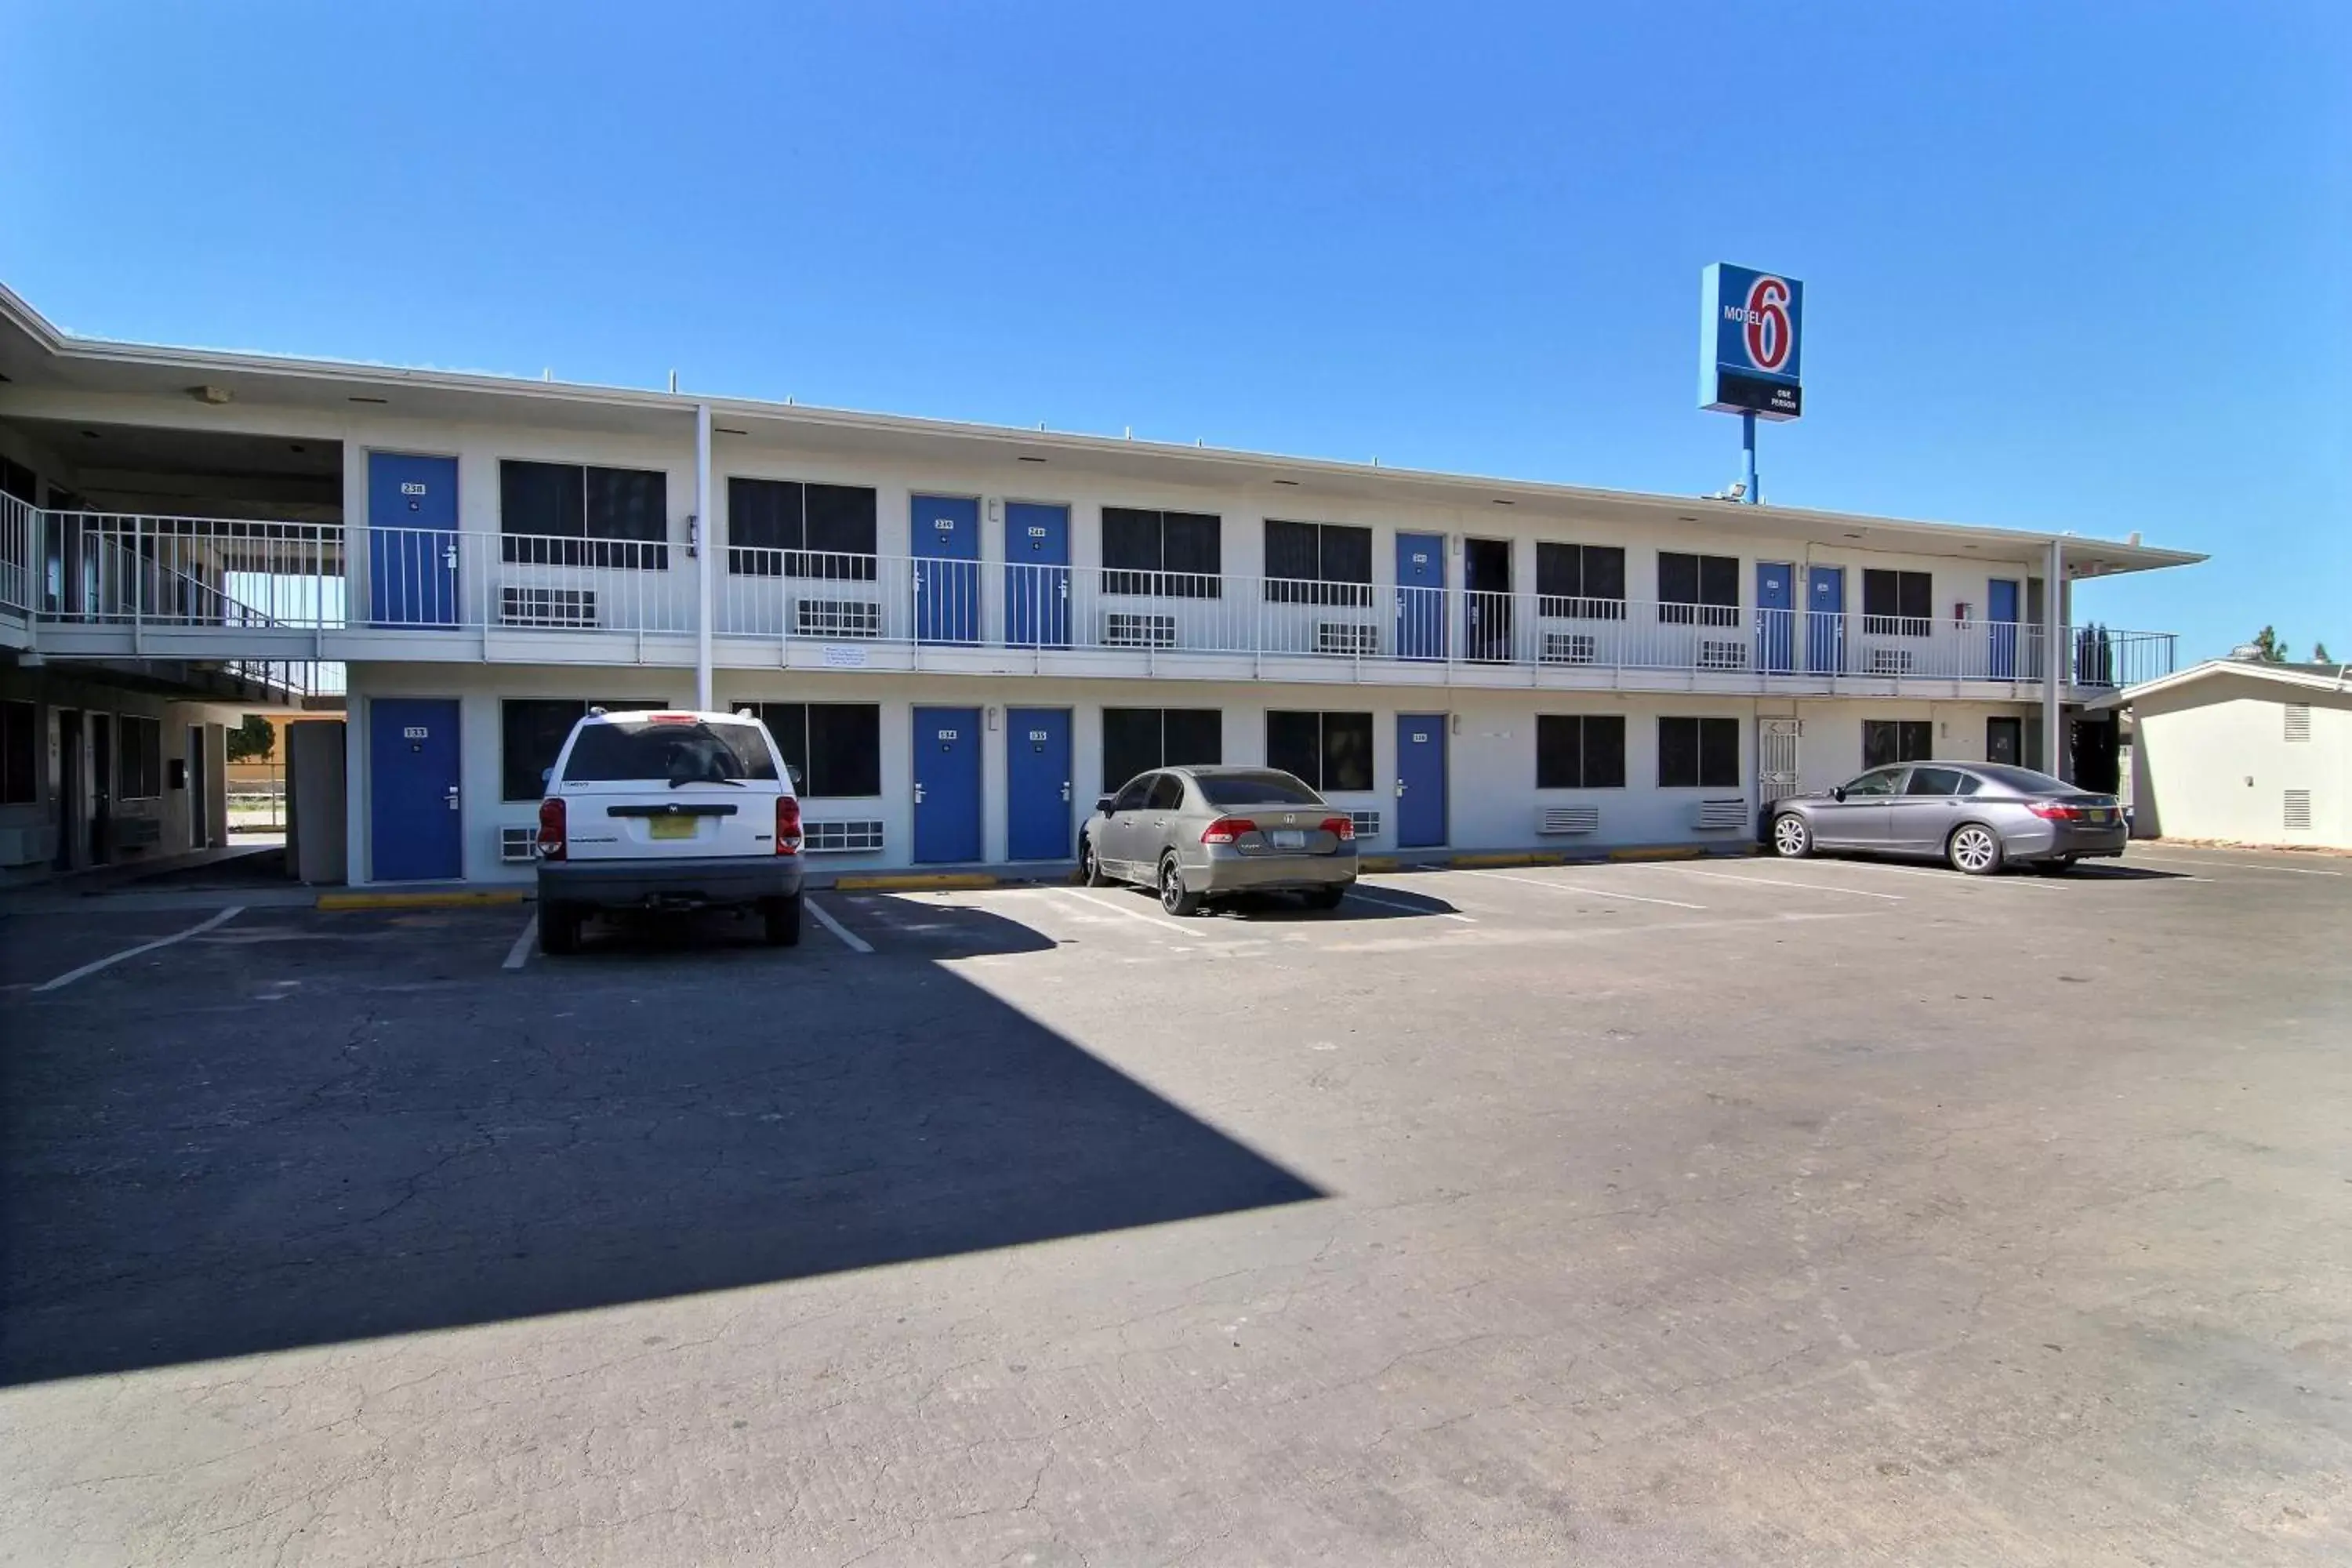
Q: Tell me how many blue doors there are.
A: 11